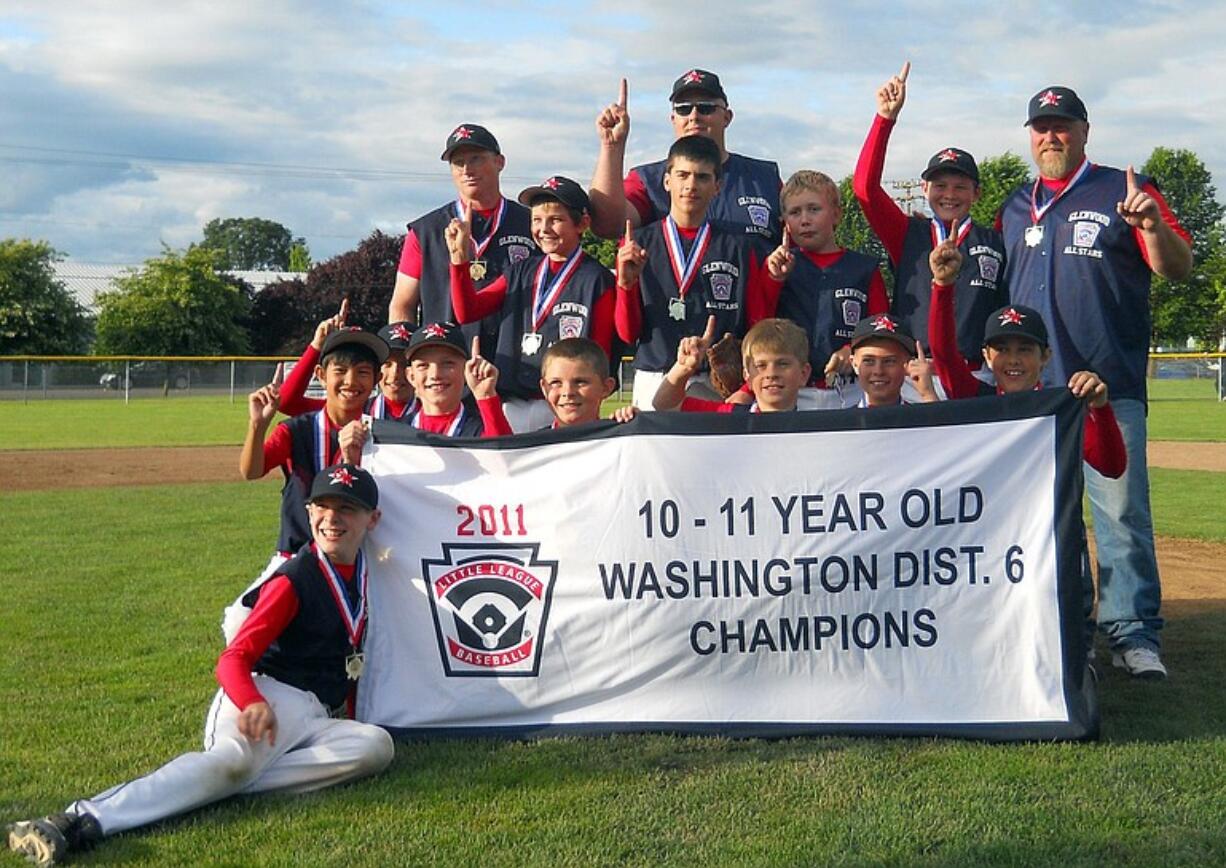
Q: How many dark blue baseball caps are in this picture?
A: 11